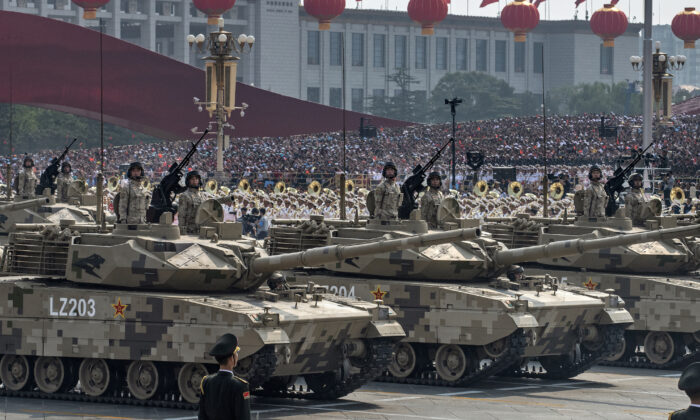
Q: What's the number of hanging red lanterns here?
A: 7